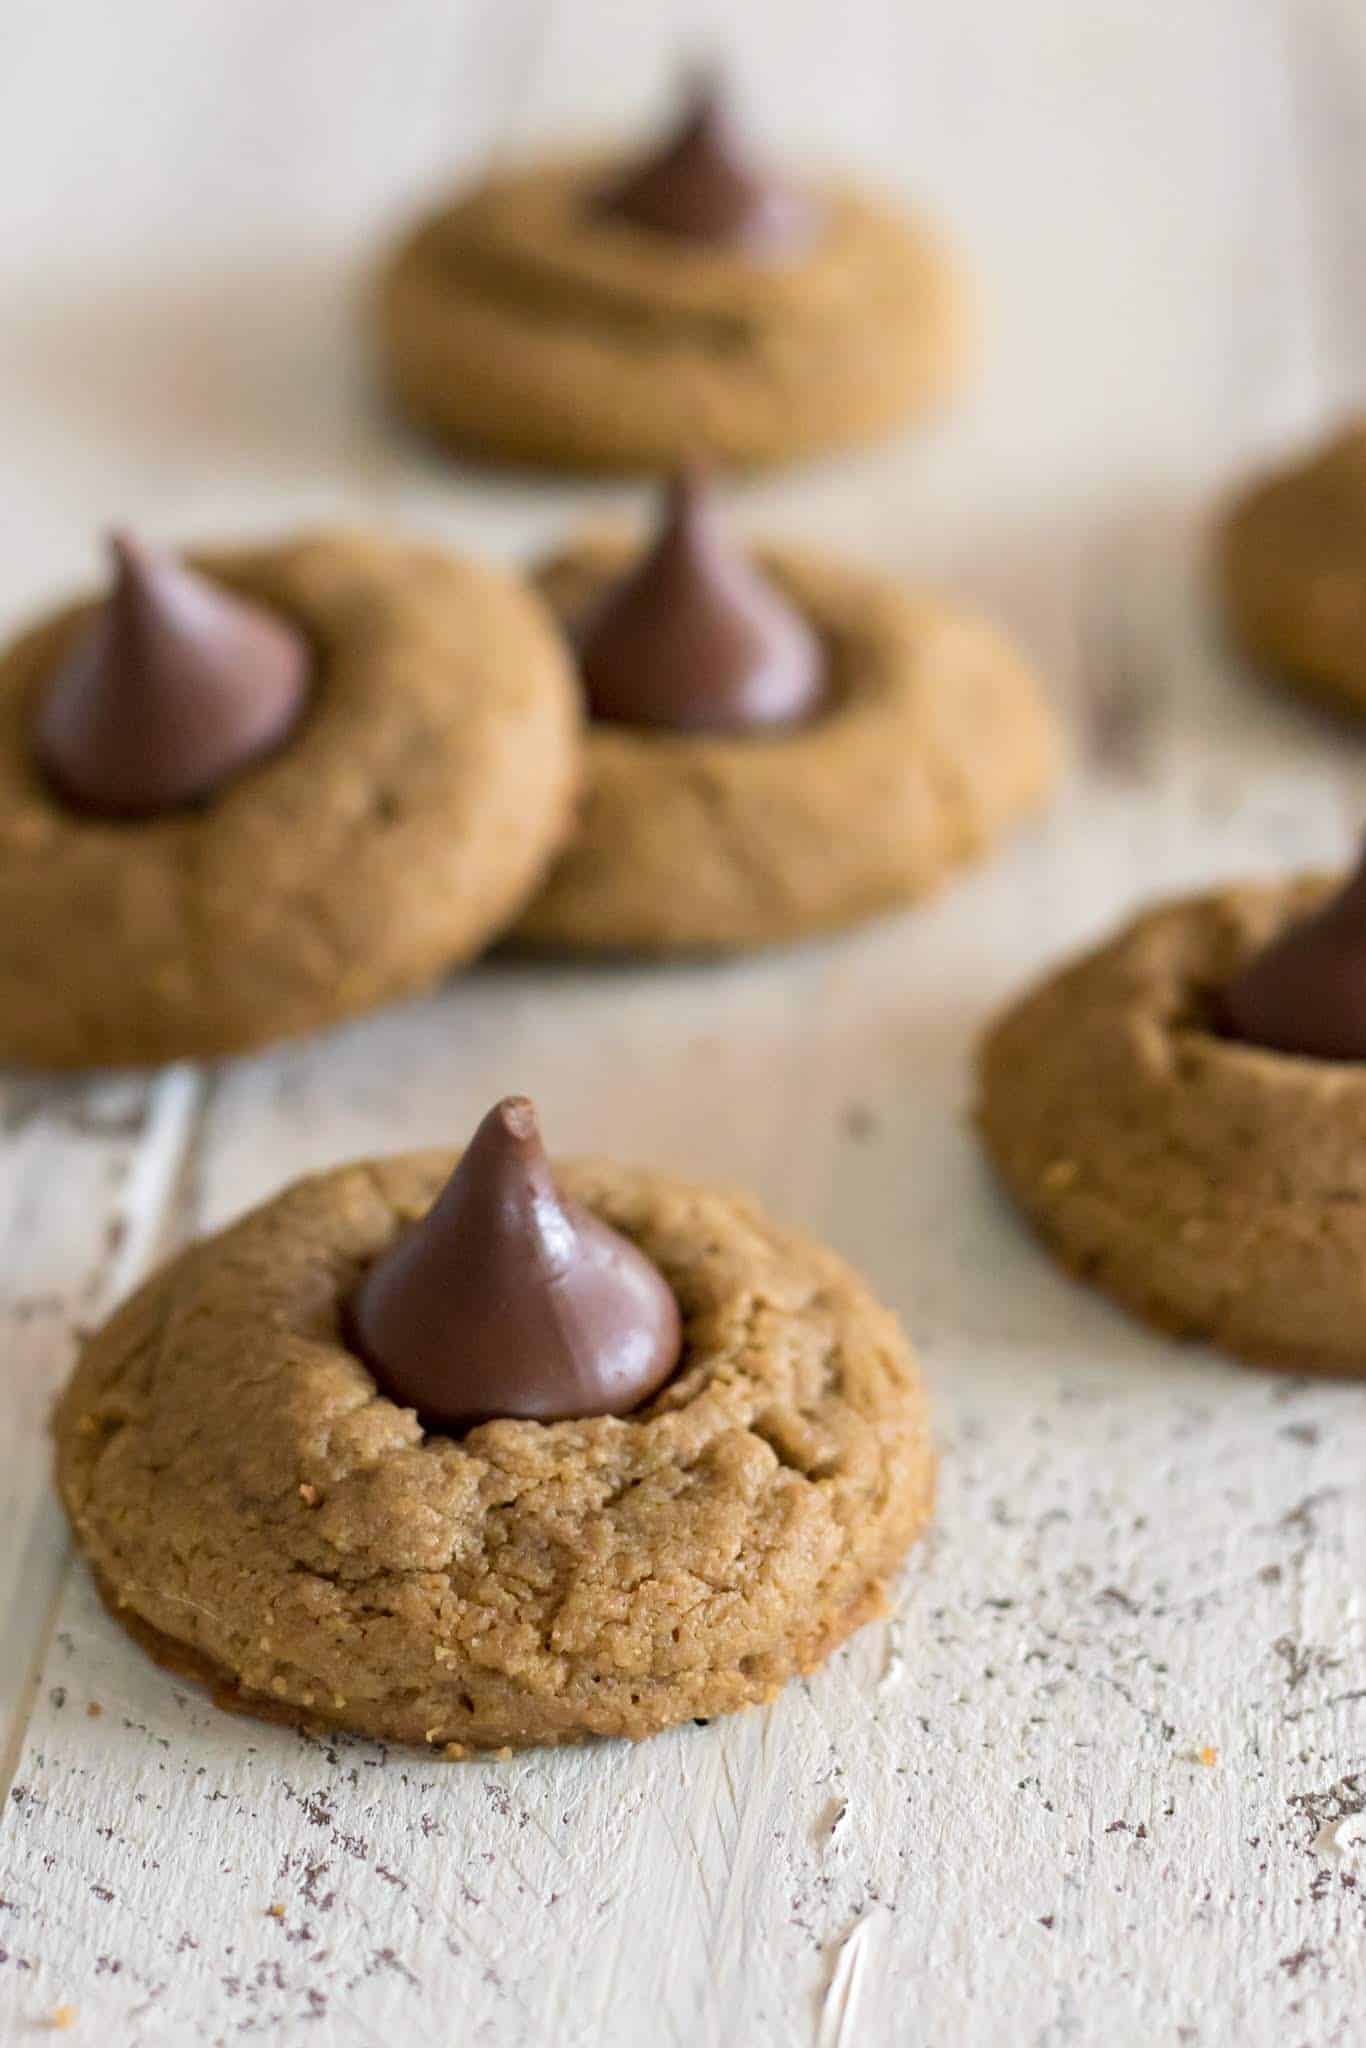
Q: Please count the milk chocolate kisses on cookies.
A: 5